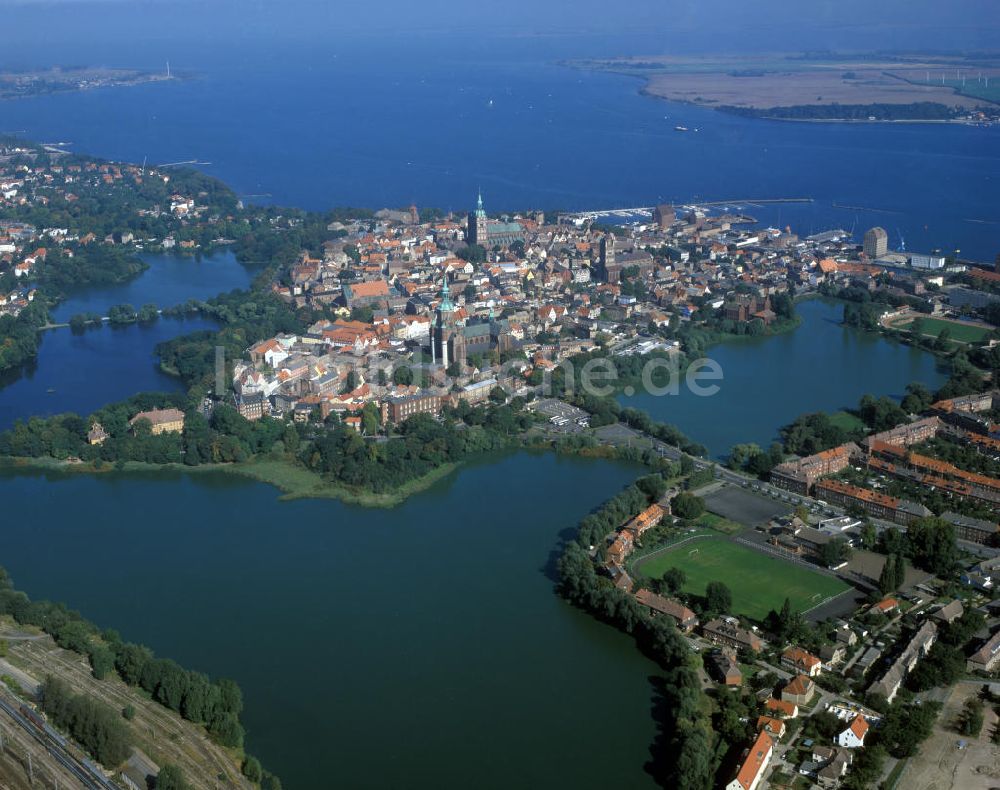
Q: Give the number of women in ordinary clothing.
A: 0